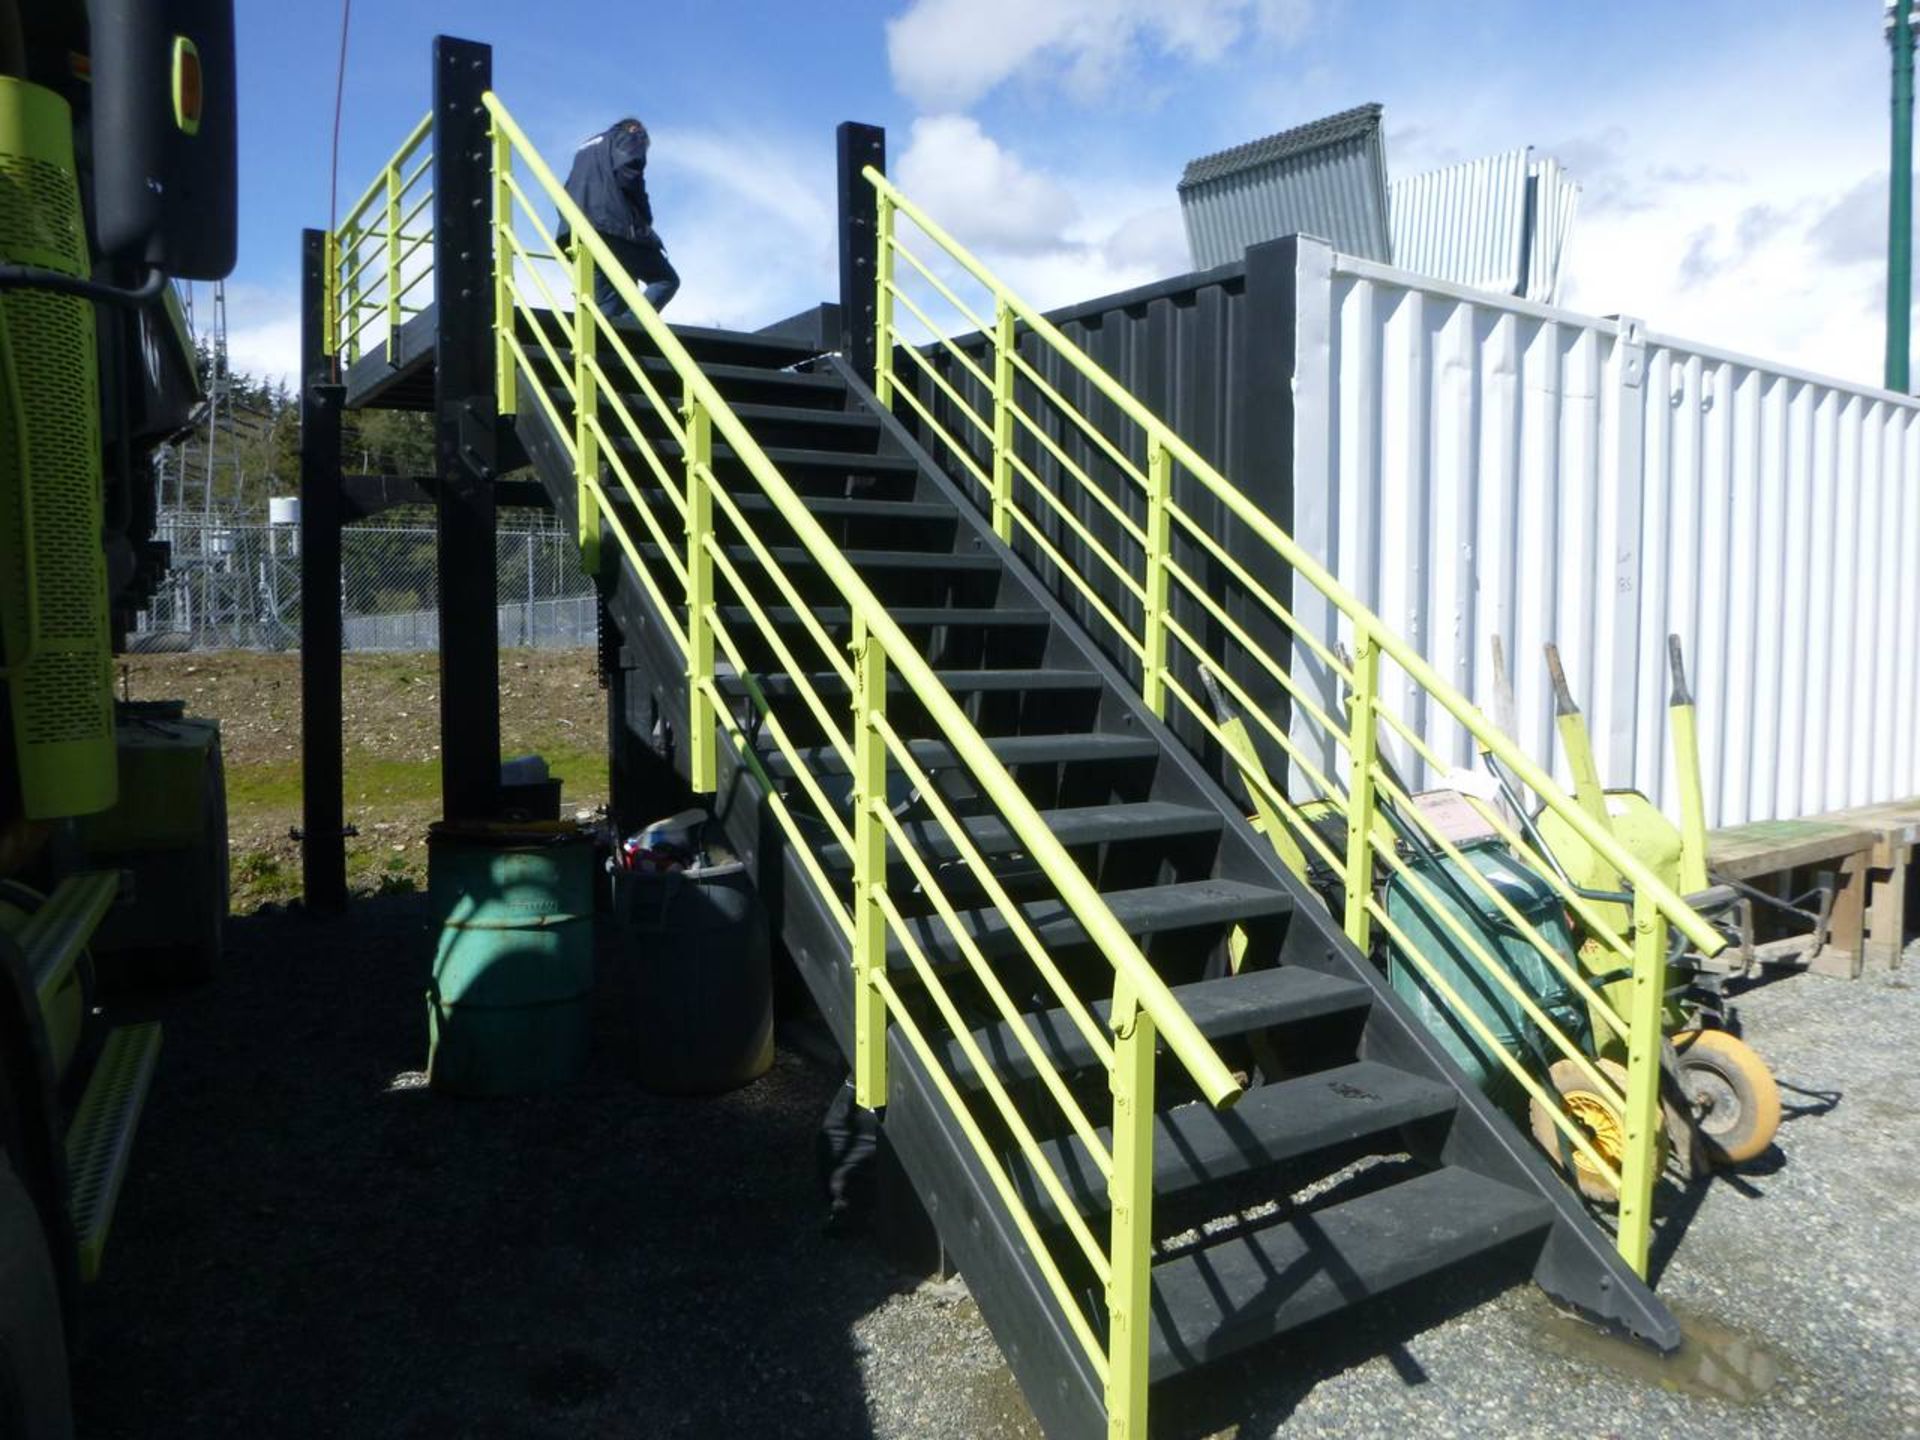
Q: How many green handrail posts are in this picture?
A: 13